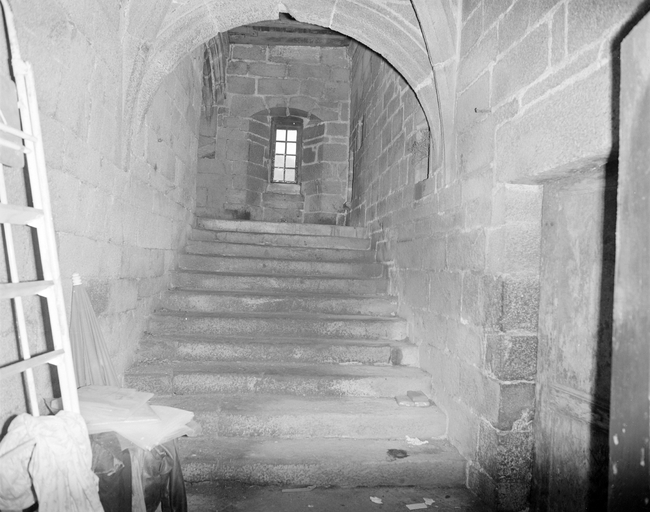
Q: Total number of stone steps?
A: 11